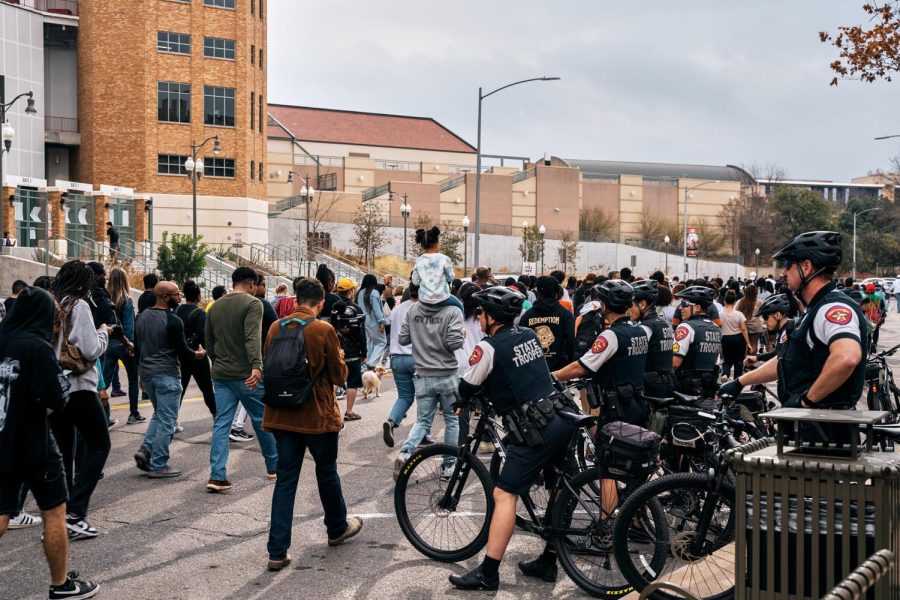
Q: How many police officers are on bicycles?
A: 6